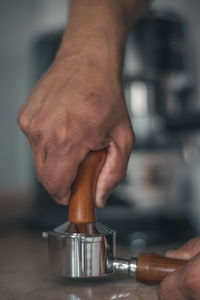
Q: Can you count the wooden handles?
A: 2